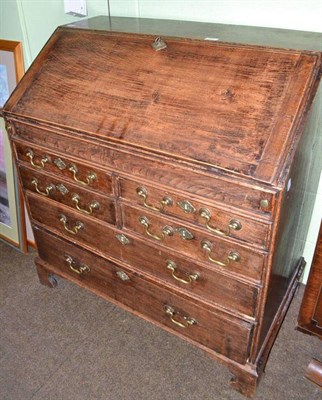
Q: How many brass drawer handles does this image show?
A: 12